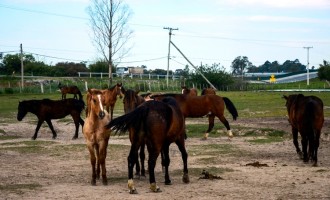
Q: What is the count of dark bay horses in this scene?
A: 3